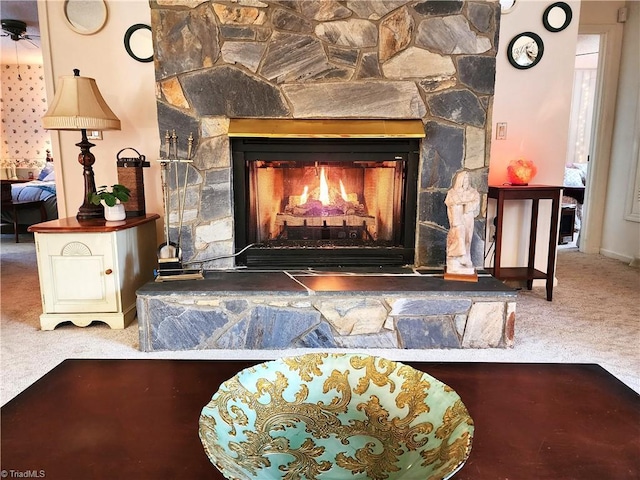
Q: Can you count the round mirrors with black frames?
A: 3